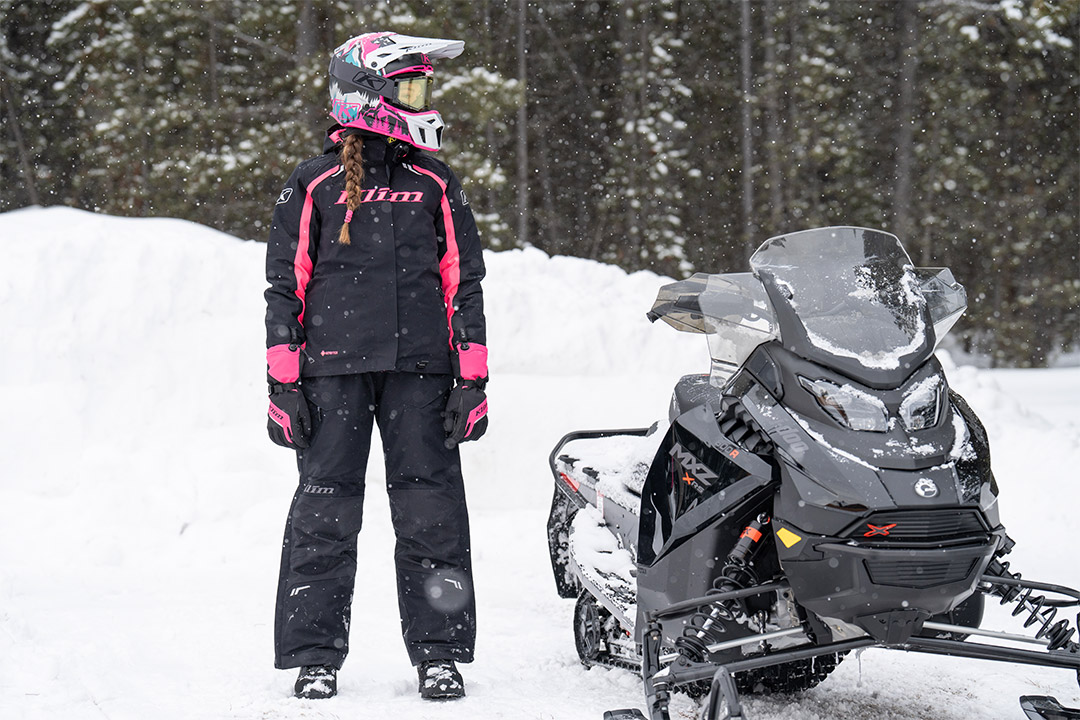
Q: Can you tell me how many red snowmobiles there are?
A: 0